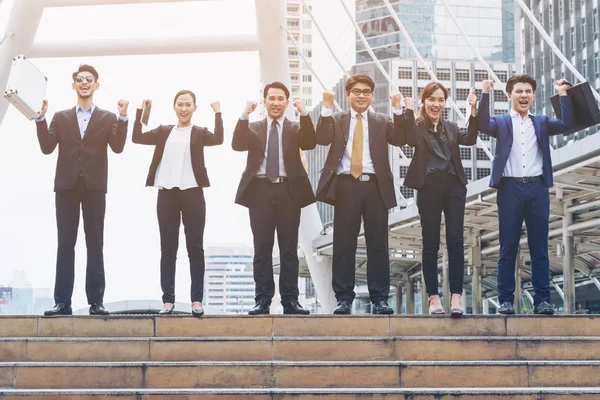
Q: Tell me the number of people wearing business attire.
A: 6